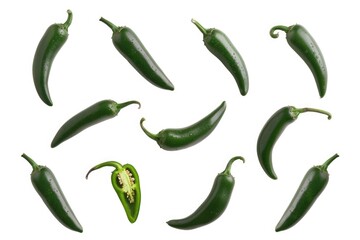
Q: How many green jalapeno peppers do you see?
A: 11